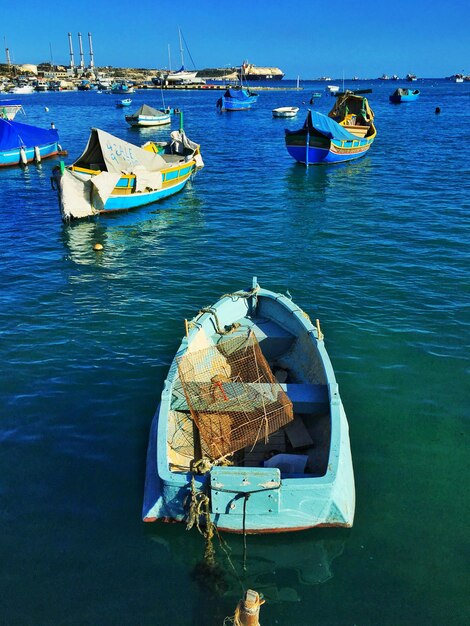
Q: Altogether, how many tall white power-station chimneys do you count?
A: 3